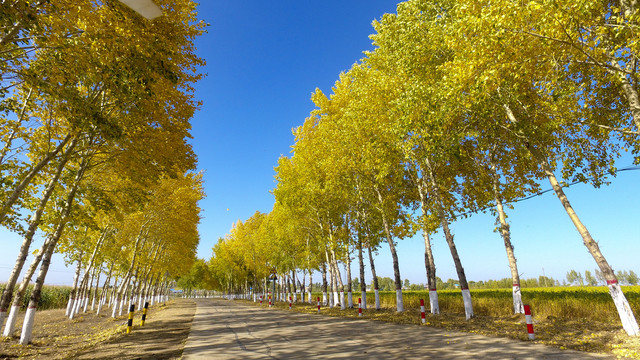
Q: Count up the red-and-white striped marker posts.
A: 7